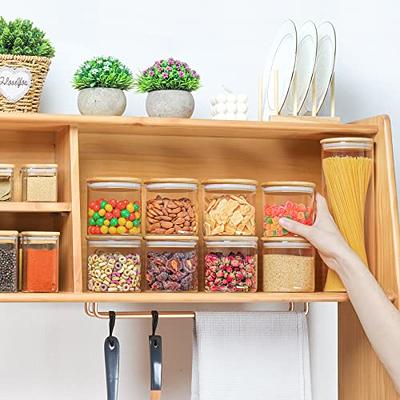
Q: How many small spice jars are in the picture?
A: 4